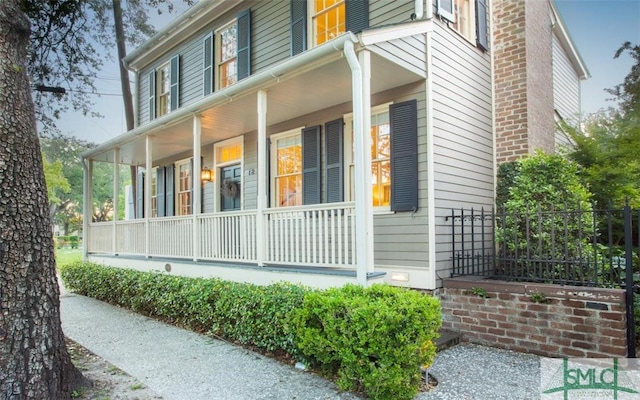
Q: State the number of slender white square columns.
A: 6